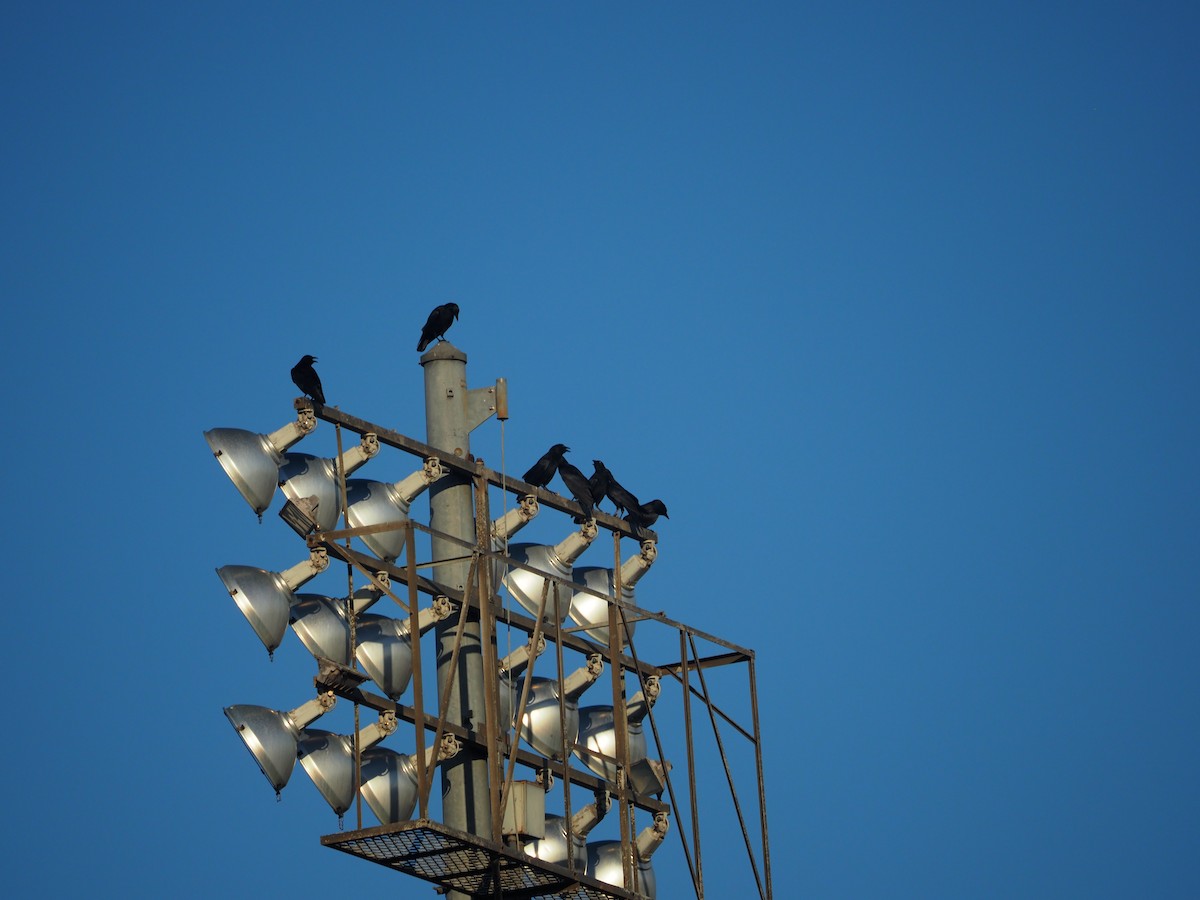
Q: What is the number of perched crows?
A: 7